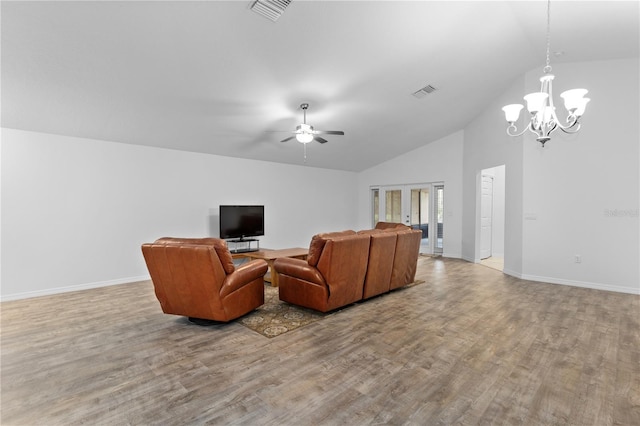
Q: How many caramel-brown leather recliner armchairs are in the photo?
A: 1